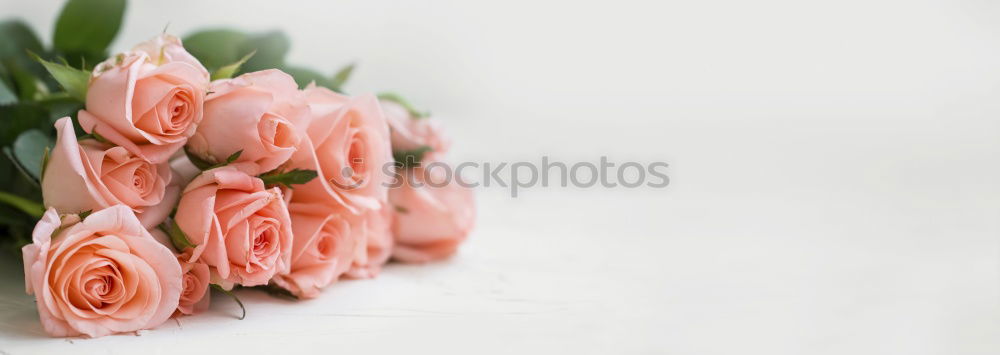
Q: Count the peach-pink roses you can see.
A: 11